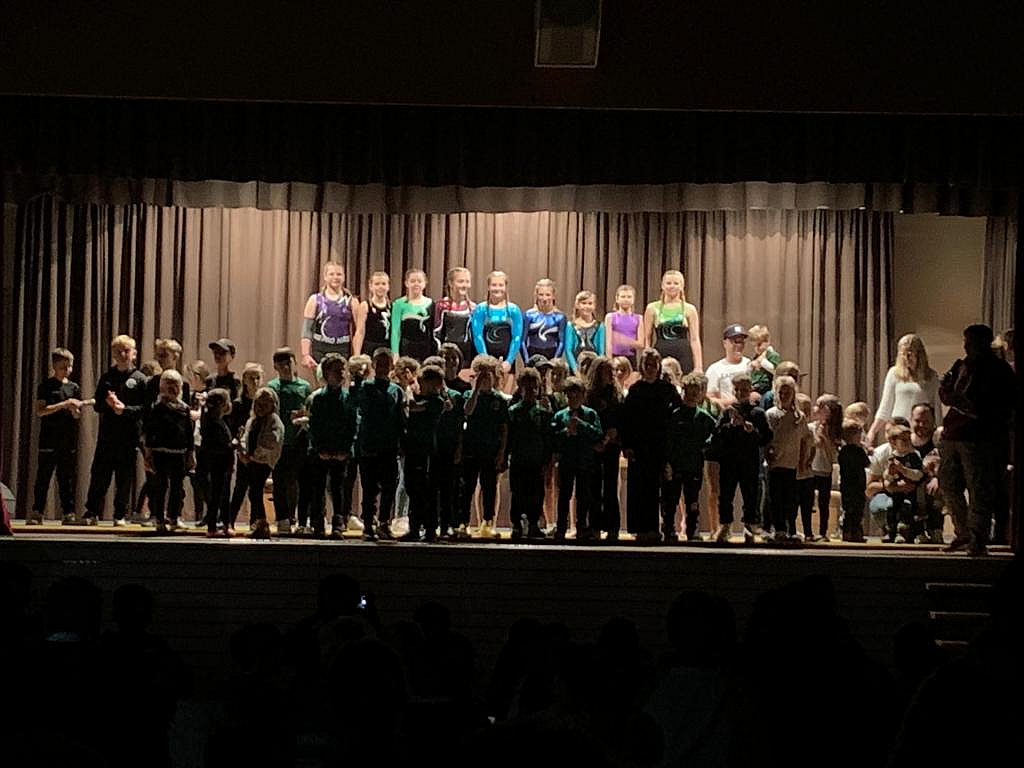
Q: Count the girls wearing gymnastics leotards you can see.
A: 9